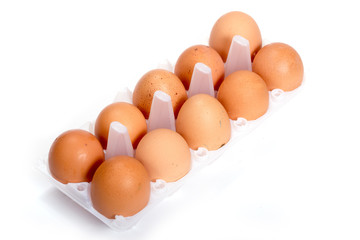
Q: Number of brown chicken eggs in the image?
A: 10